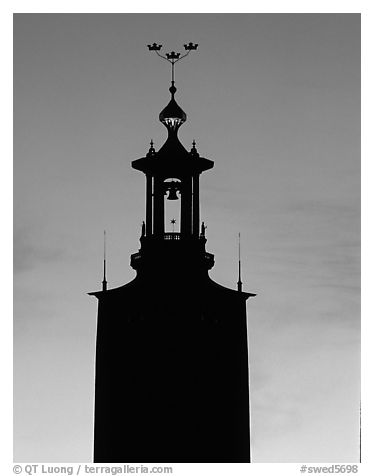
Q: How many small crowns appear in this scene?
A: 3